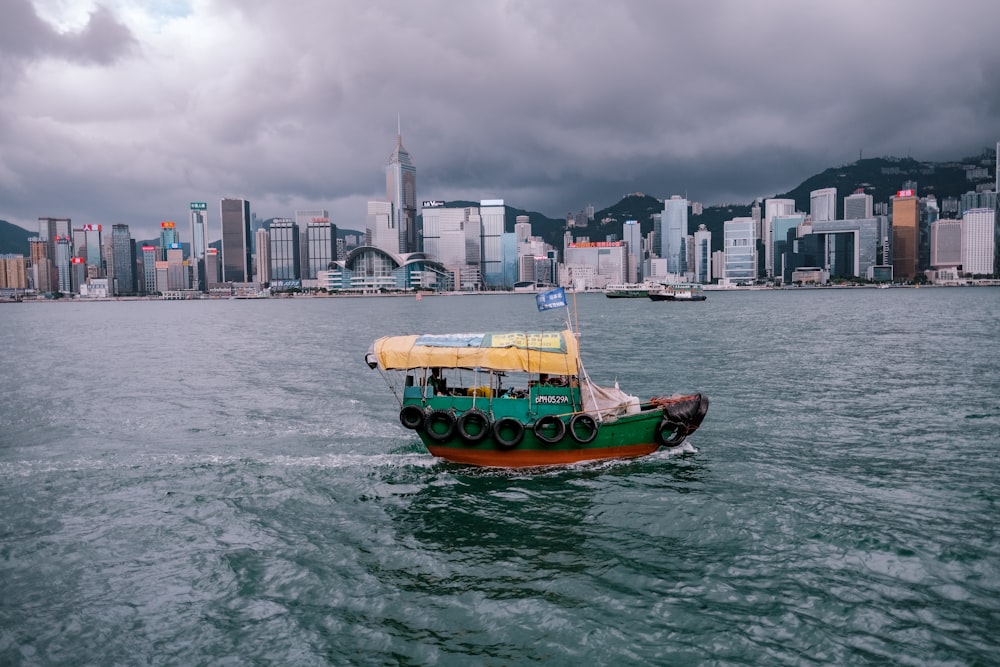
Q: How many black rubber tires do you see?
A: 7